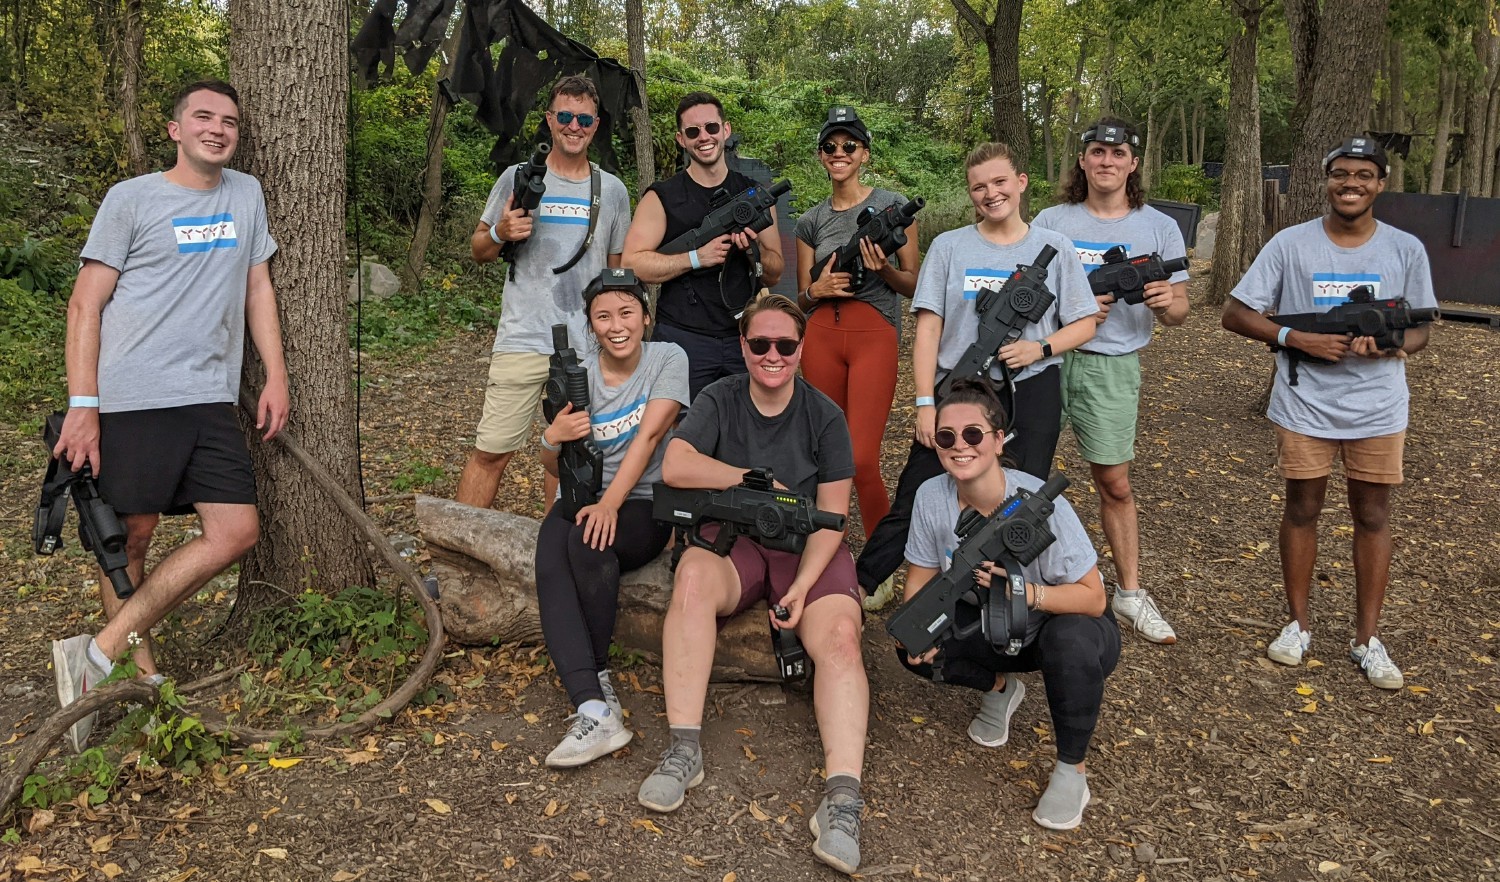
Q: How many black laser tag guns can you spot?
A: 10